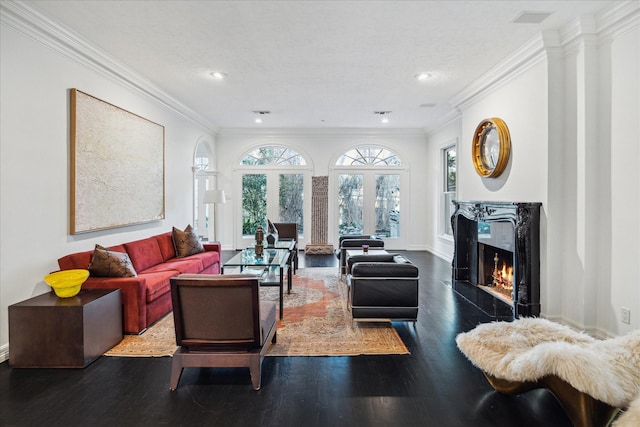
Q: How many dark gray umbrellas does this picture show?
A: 0